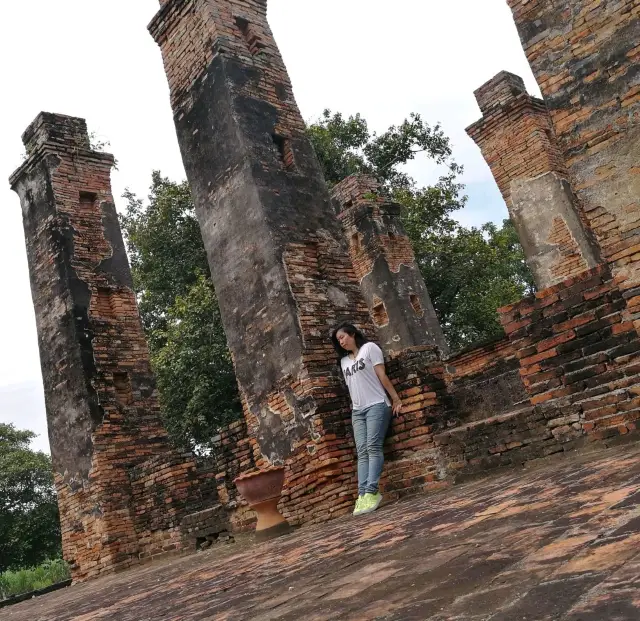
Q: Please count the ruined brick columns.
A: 5